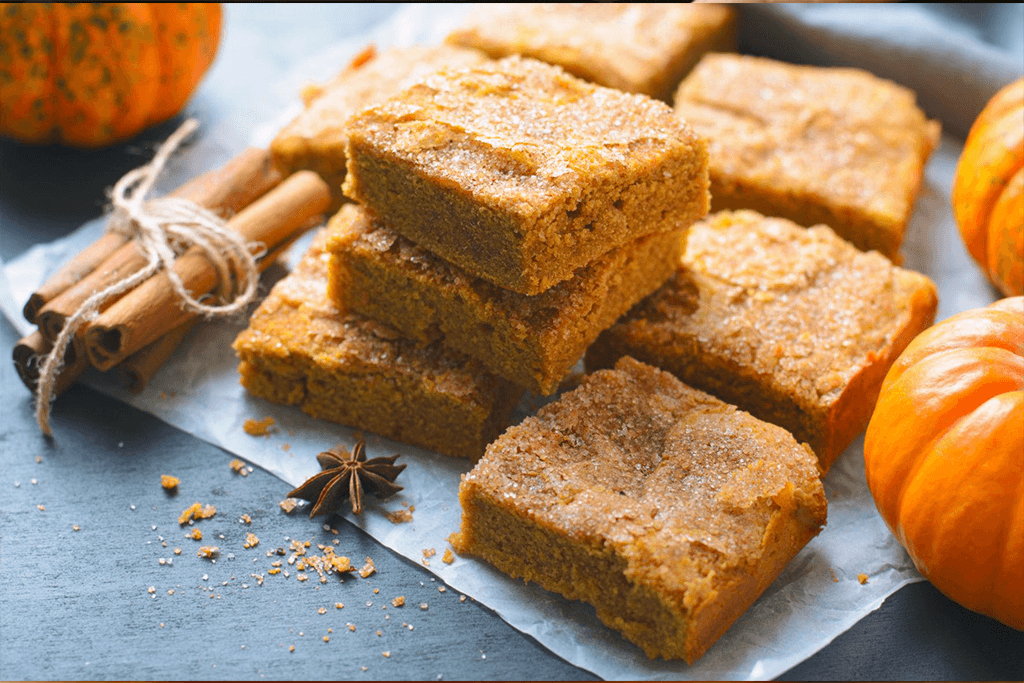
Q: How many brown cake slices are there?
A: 8